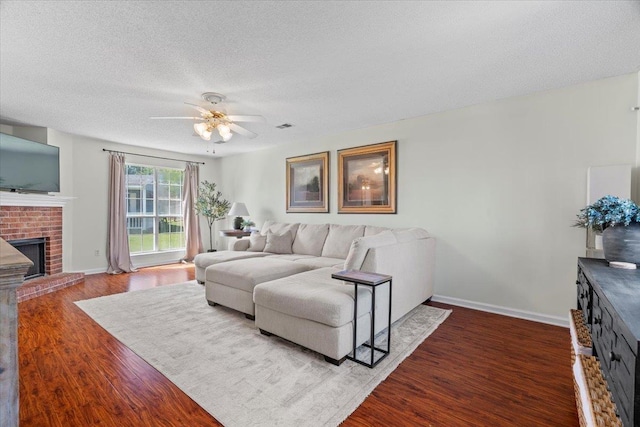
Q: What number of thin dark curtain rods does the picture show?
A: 1